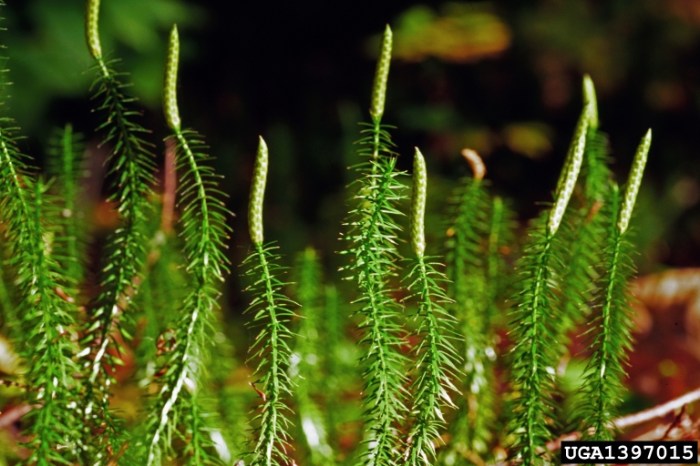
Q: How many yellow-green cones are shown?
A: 8